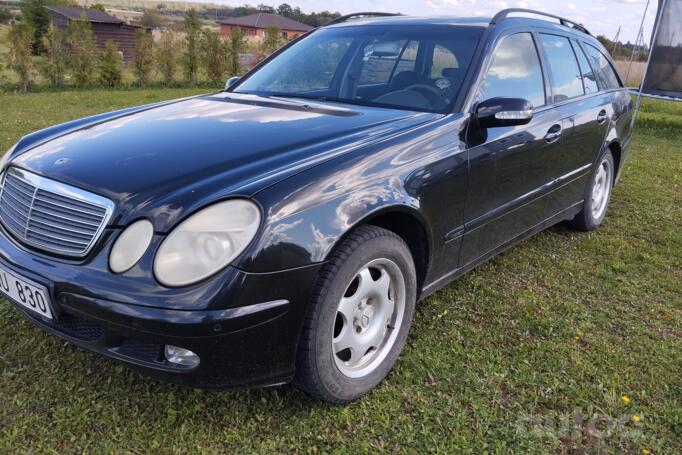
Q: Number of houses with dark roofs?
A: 2